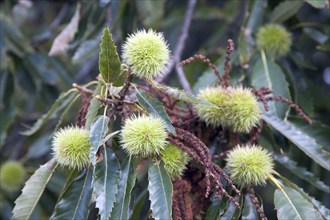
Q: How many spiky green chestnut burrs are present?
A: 9